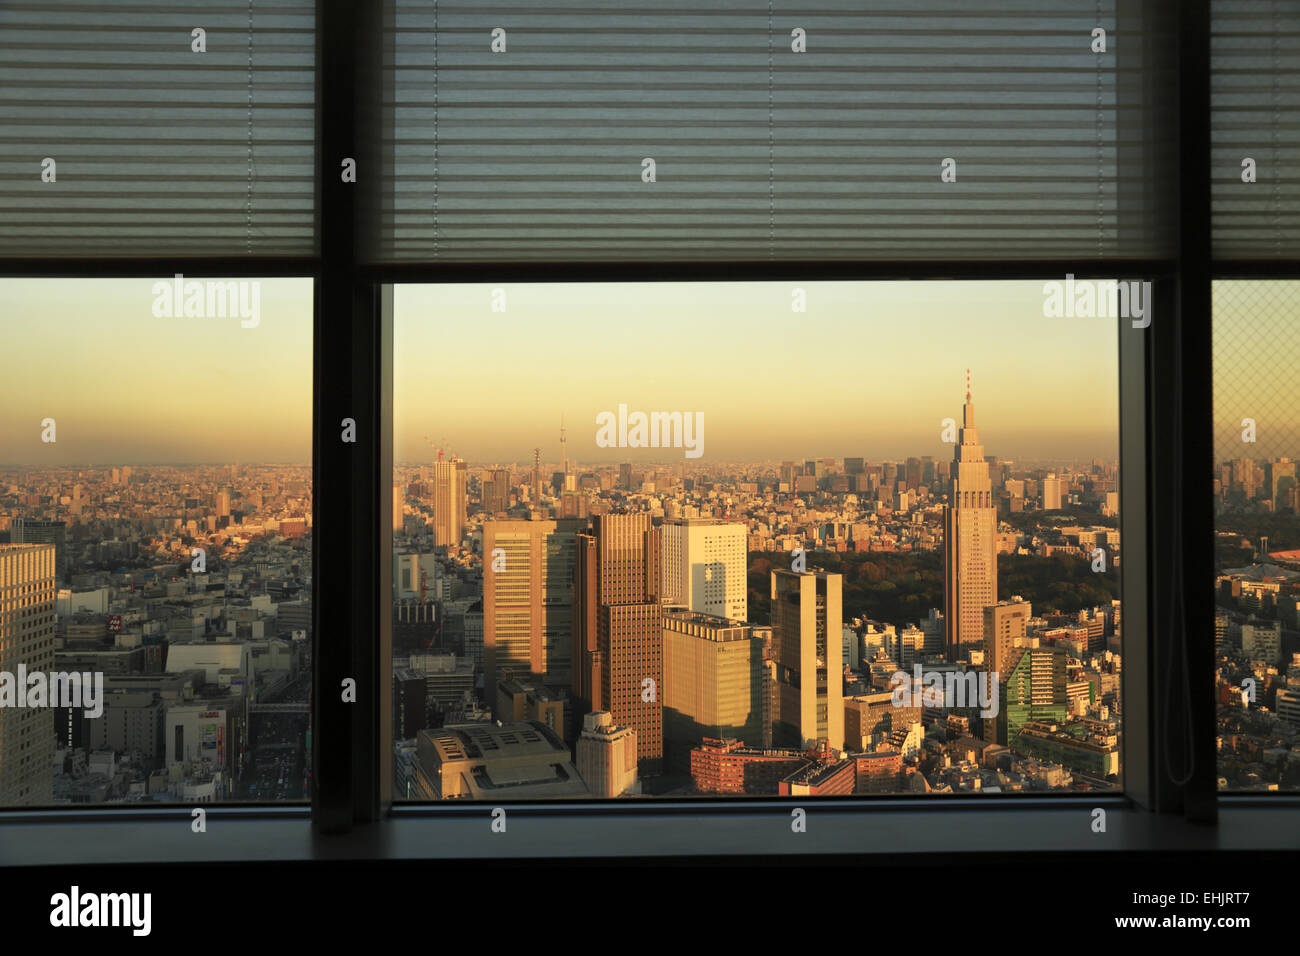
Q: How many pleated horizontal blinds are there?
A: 3